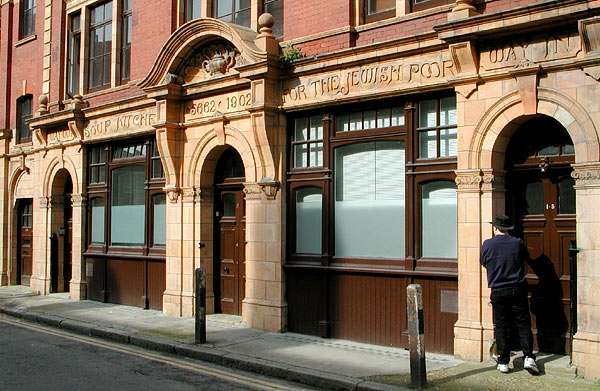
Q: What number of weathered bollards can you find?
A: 2